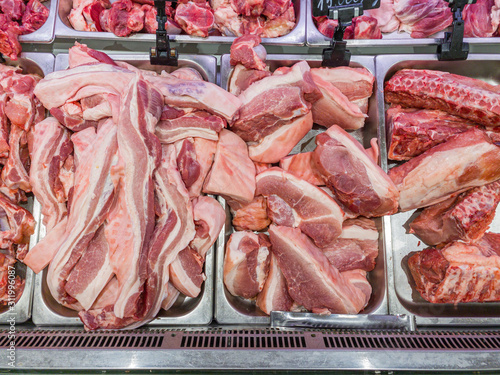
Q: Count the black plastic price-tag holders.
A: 3